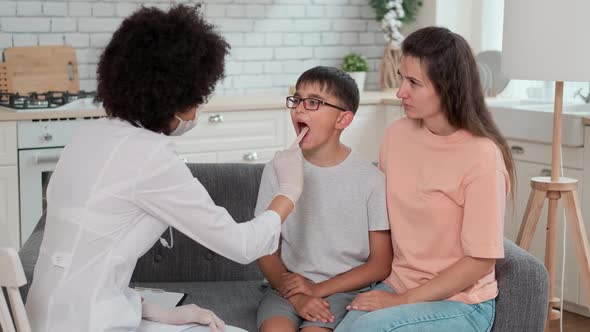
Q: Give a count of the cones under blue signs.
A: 0